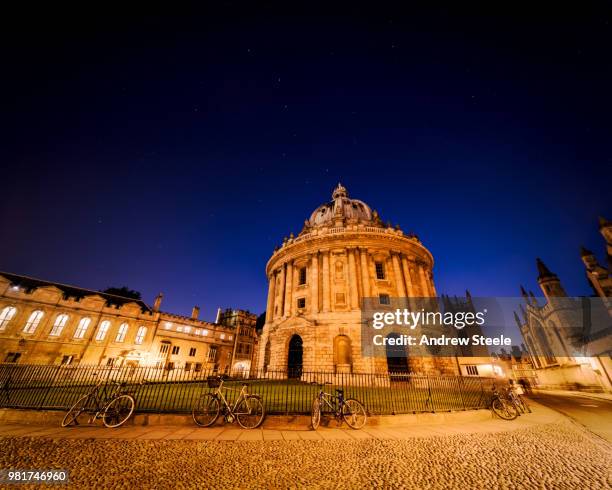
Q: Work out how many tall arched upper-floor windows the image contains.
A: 7